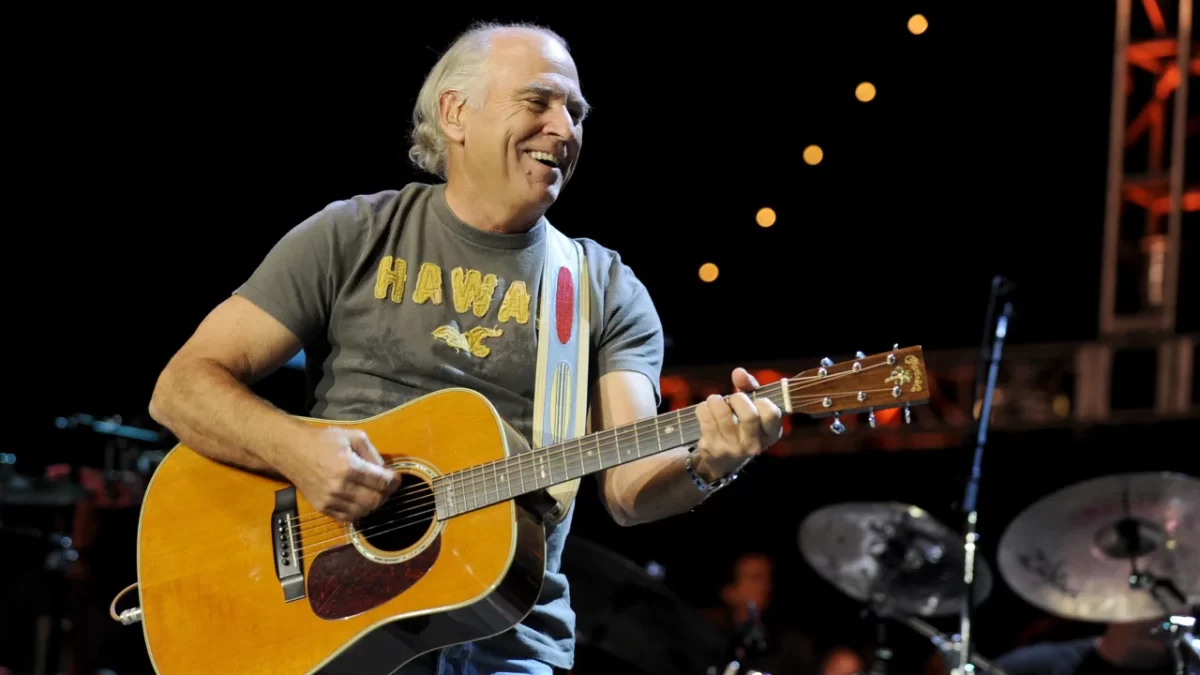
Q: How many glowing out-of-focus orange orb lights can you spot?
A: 5